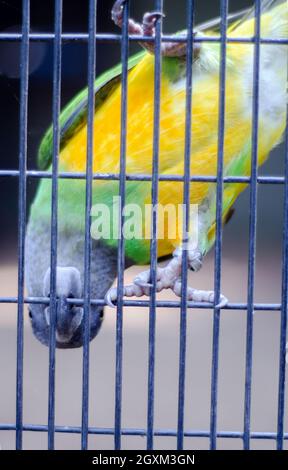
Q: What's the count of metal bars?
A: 13